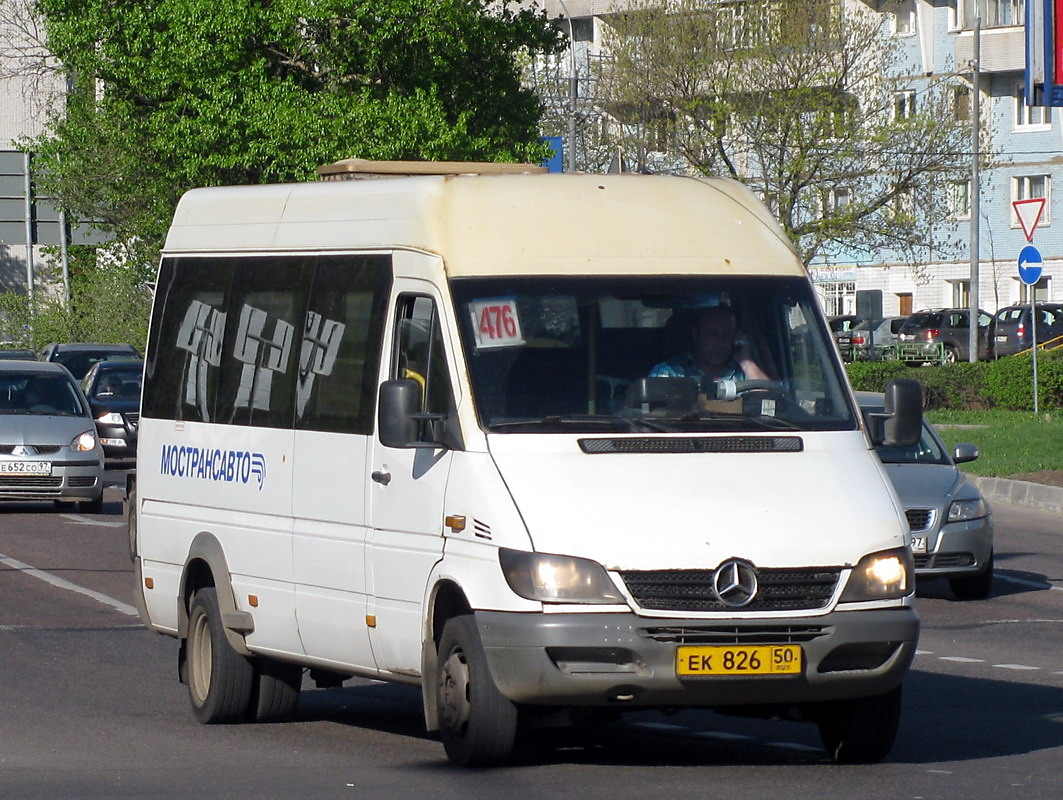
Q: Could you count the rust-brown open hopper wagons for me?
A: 0